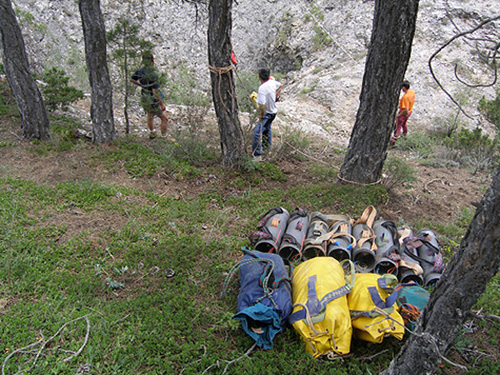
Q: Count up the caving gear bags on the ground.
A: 12